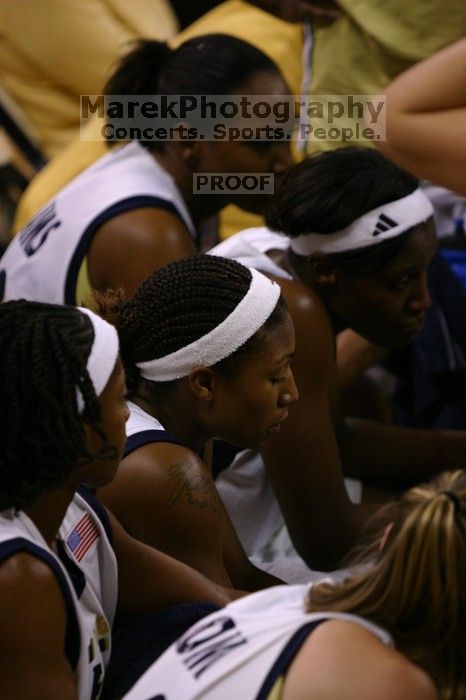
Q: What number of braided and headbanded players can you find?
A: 2